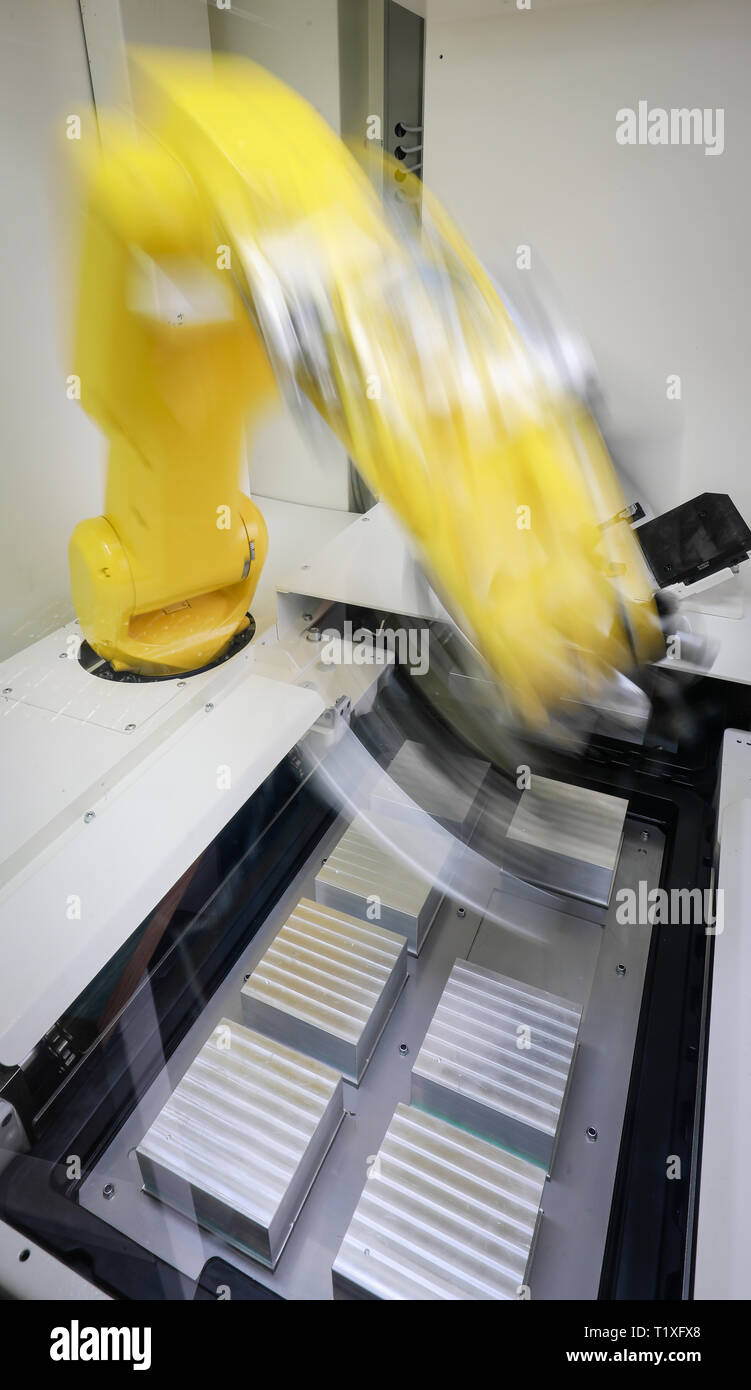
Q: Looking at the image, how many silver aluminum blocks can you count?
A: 7